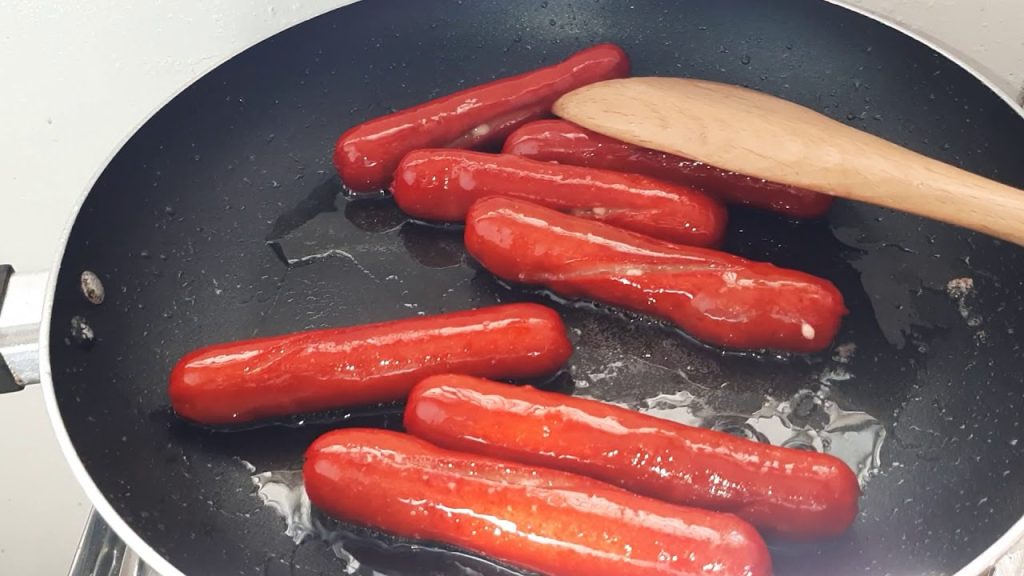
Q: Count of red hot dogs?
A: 7